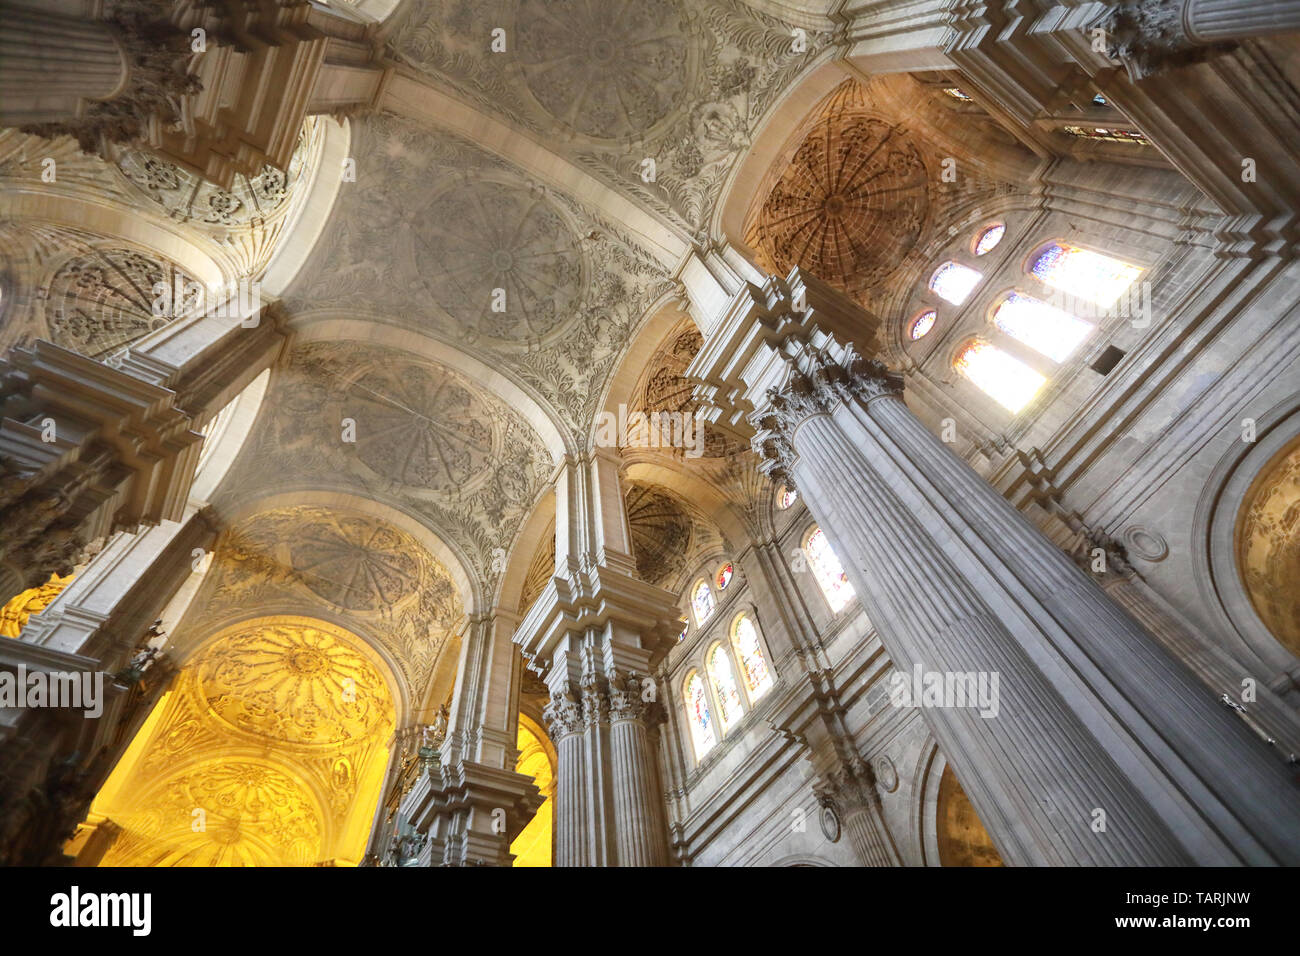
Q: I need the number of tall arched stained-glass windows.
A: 7